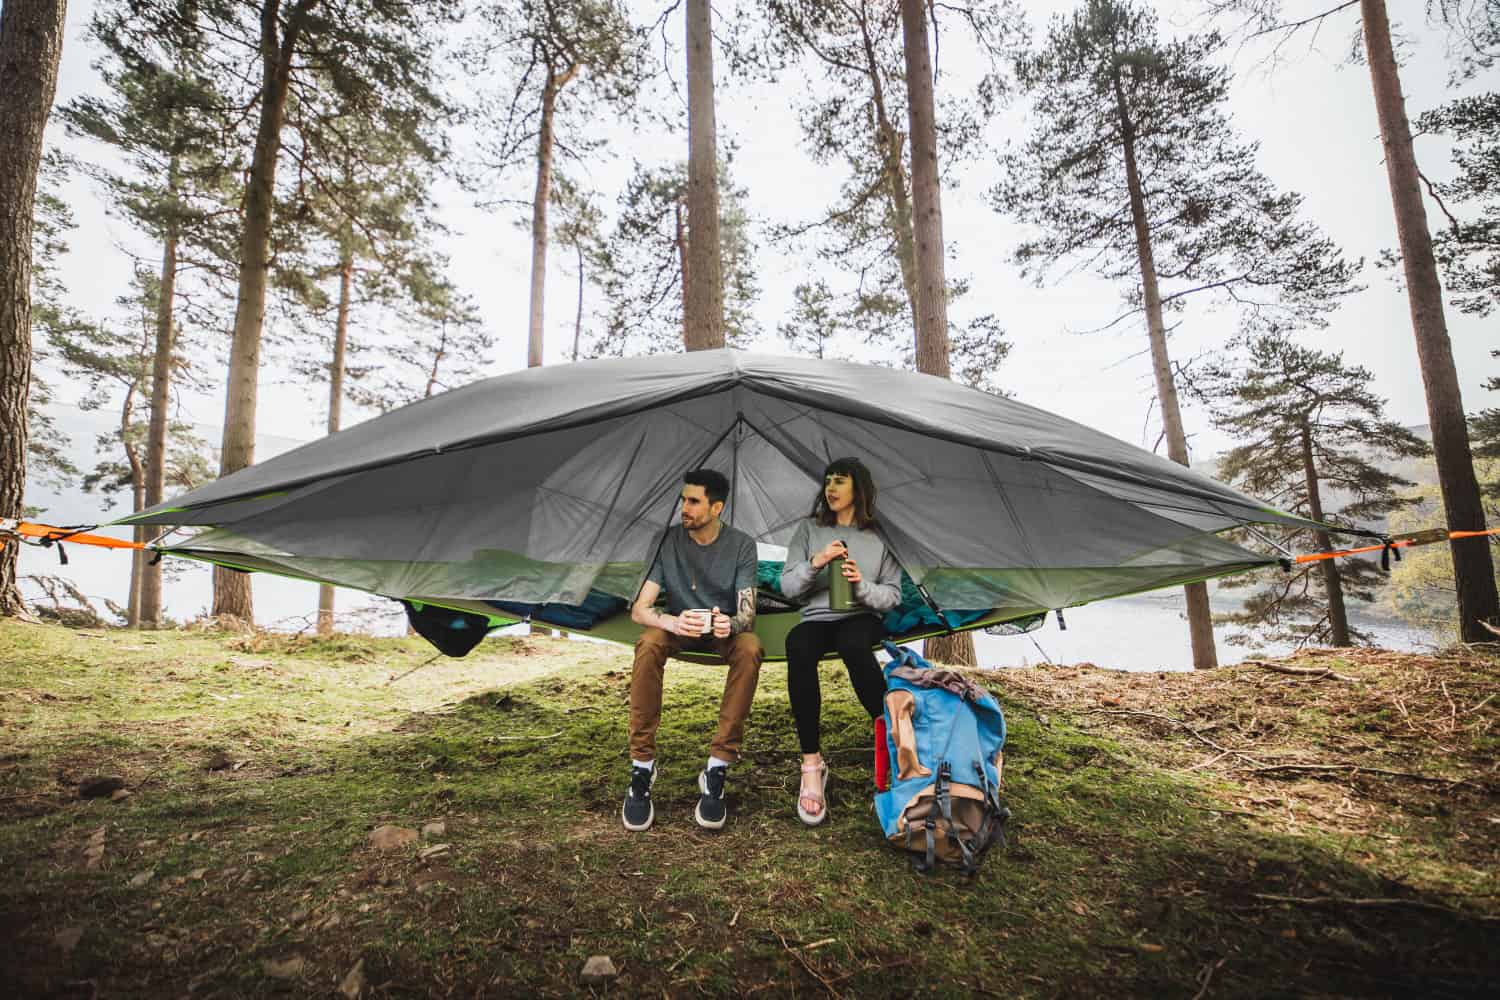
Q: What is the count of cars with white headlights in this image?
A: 0